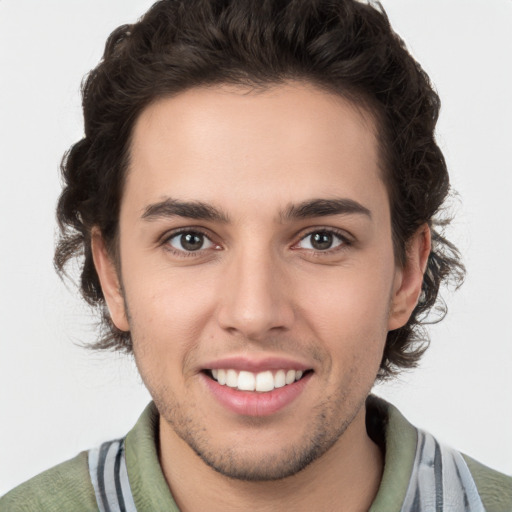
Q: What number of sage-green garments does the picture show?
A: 1